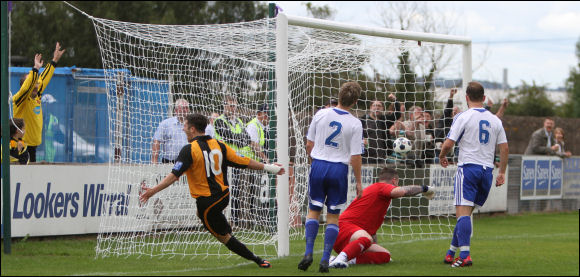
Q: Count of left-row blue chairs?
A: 0